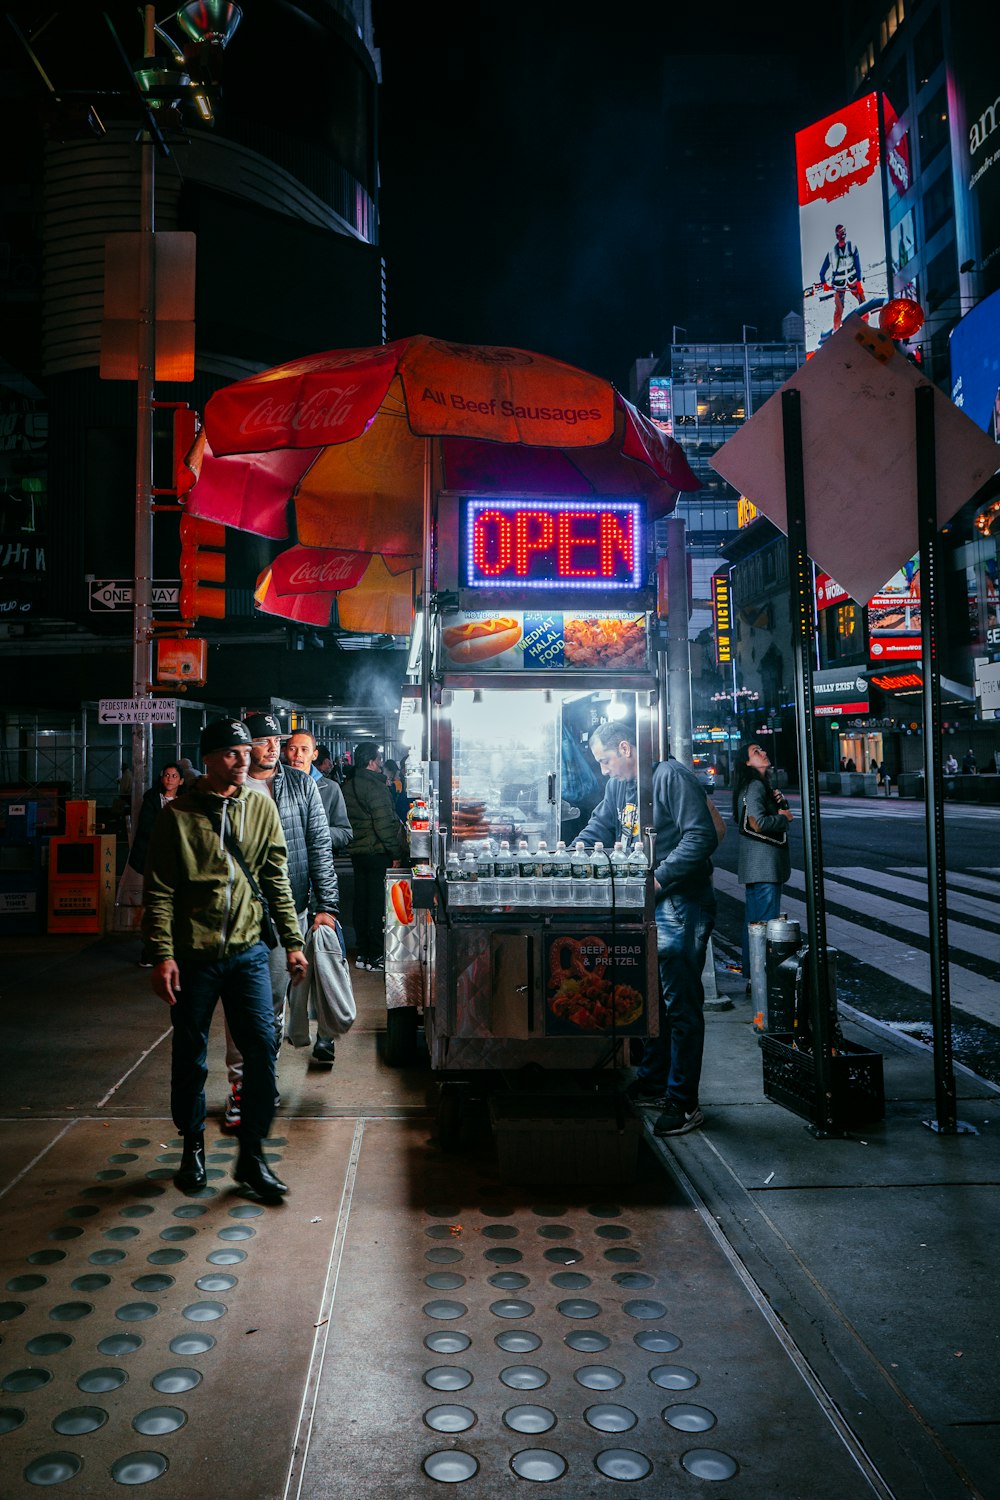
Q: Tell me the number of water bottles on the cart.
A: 11